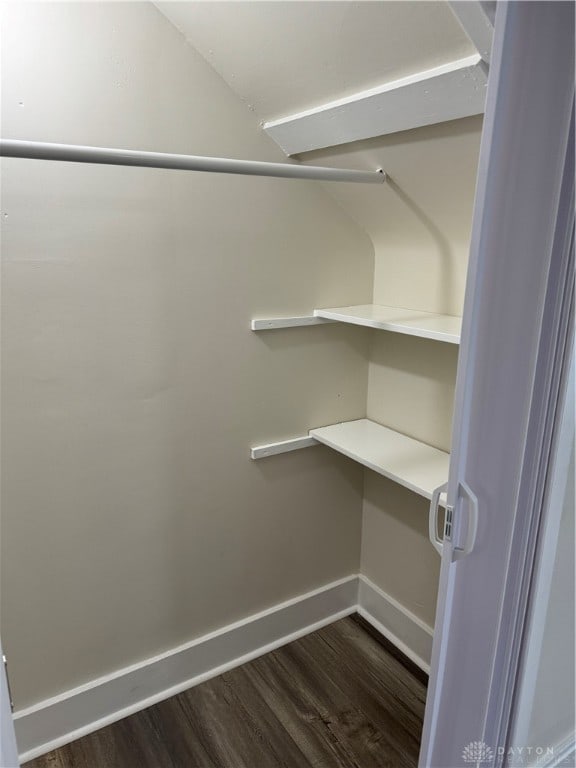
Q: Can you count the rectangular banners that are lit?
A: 0